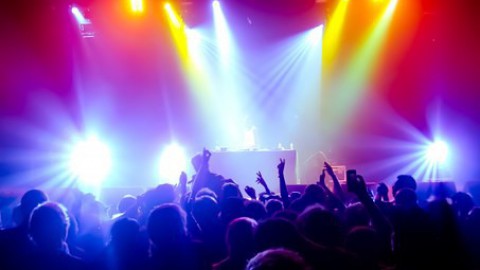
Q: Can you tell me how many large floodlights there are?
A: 3